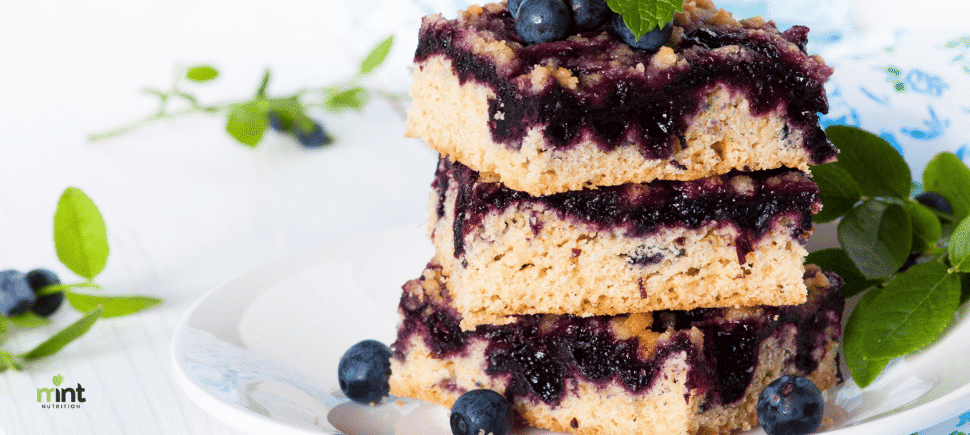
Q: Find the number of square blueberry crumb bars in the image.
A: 3